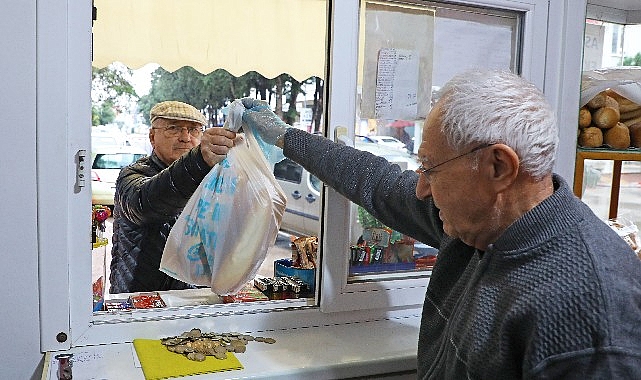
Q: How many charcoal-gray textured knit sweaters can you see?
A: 1